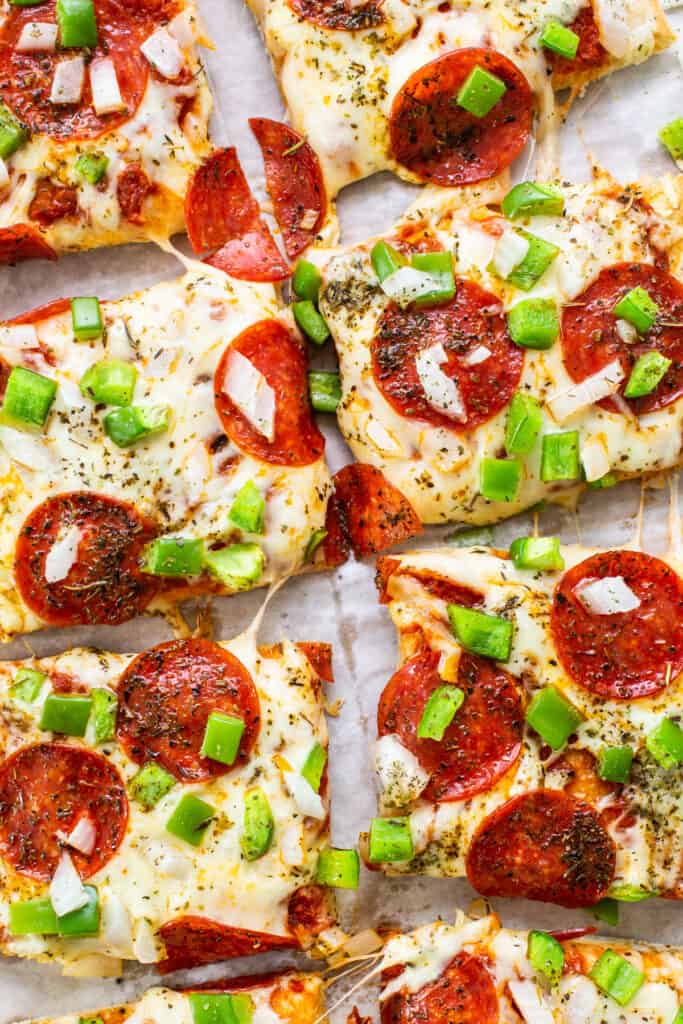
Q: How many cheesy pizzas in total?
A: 8